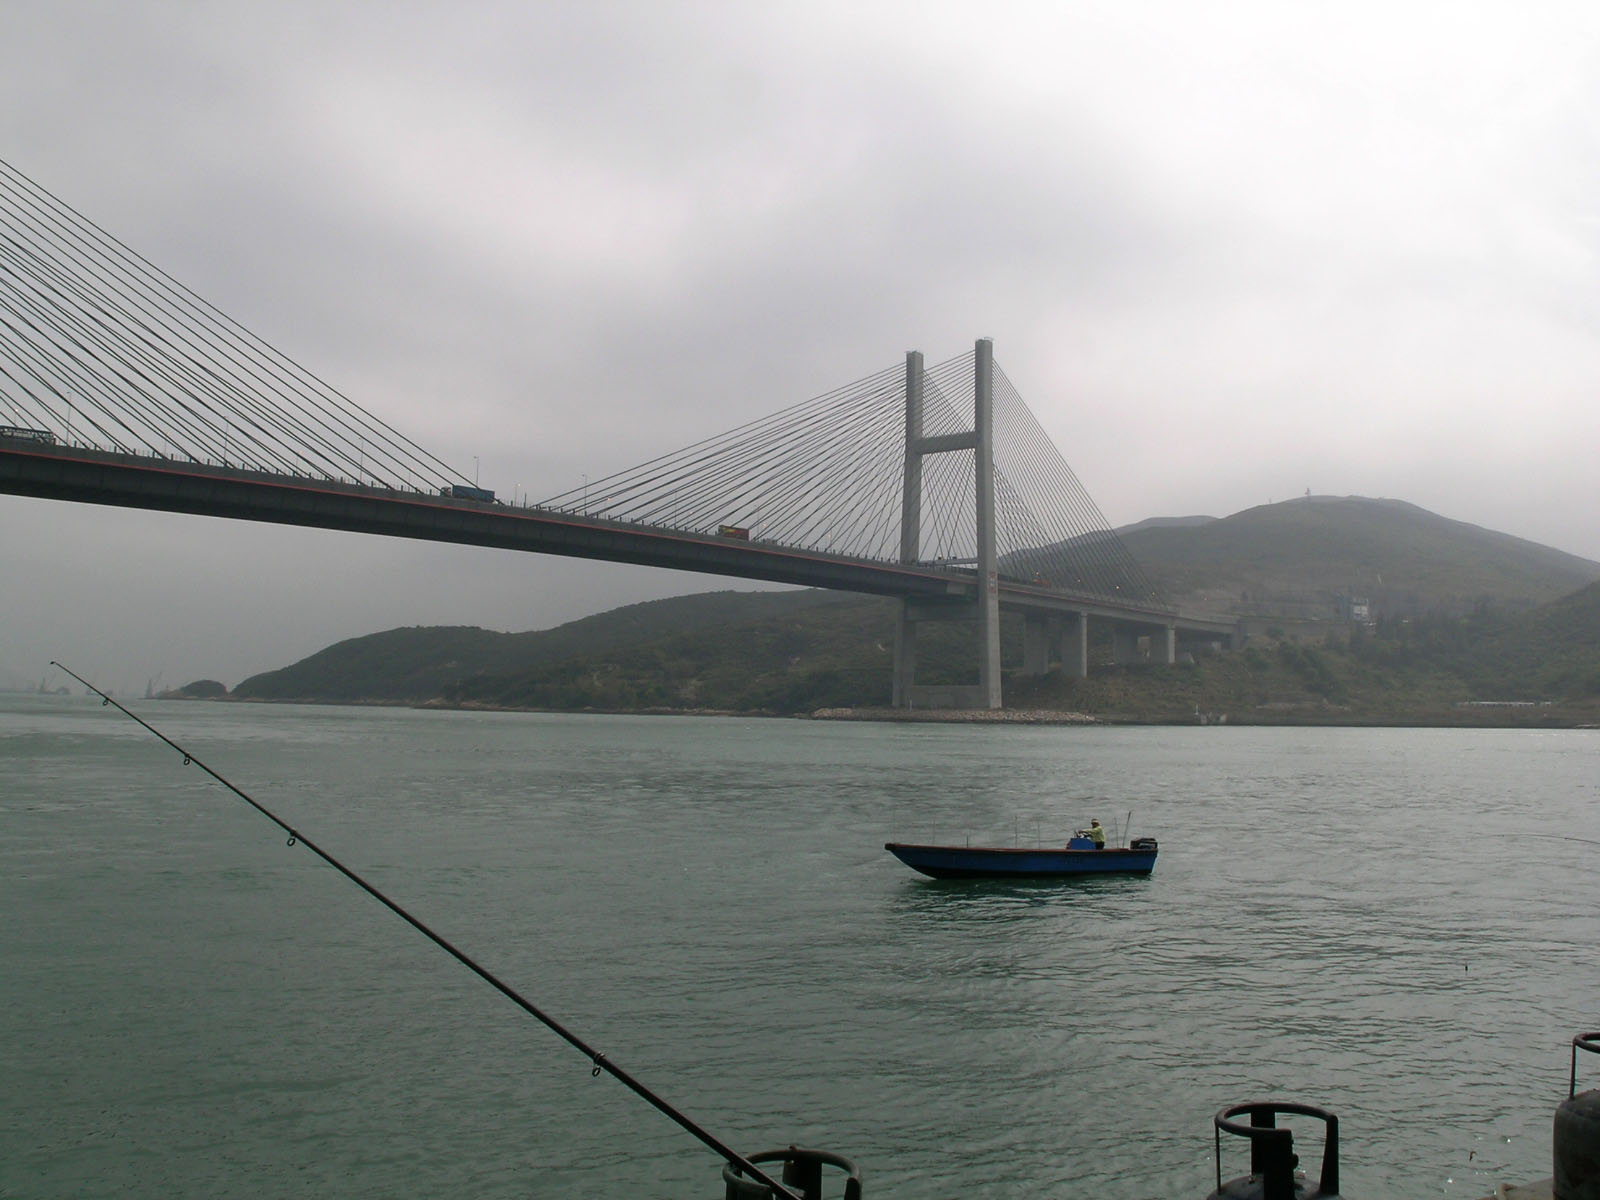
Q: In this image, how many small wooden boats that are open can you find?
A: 1